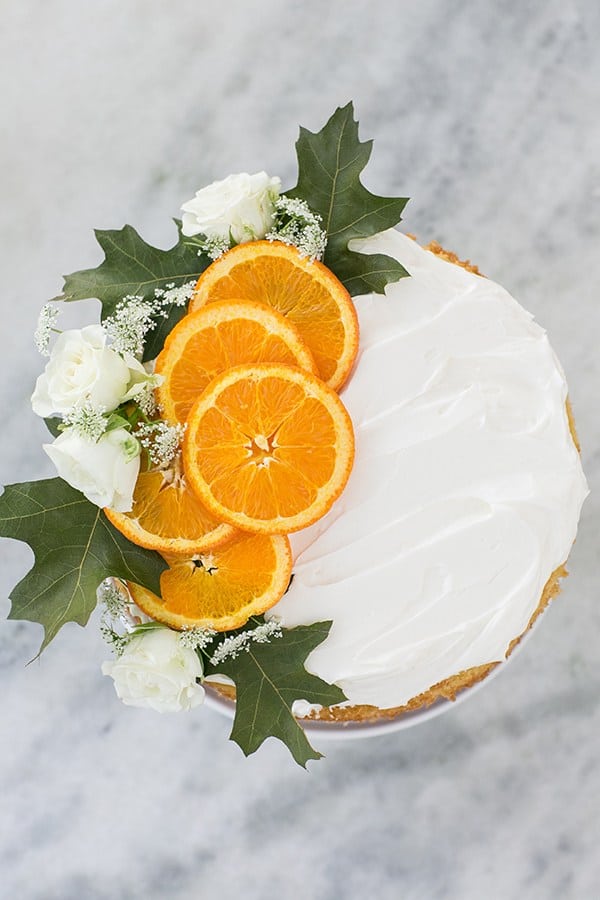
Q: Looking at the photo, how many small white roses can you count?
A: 4